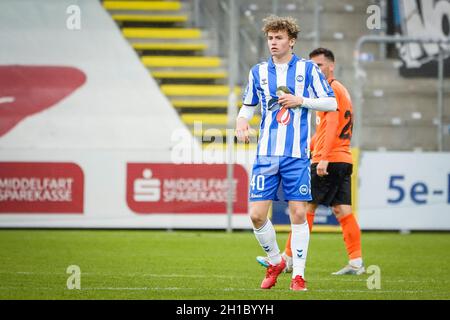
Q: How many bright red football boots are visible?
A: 2